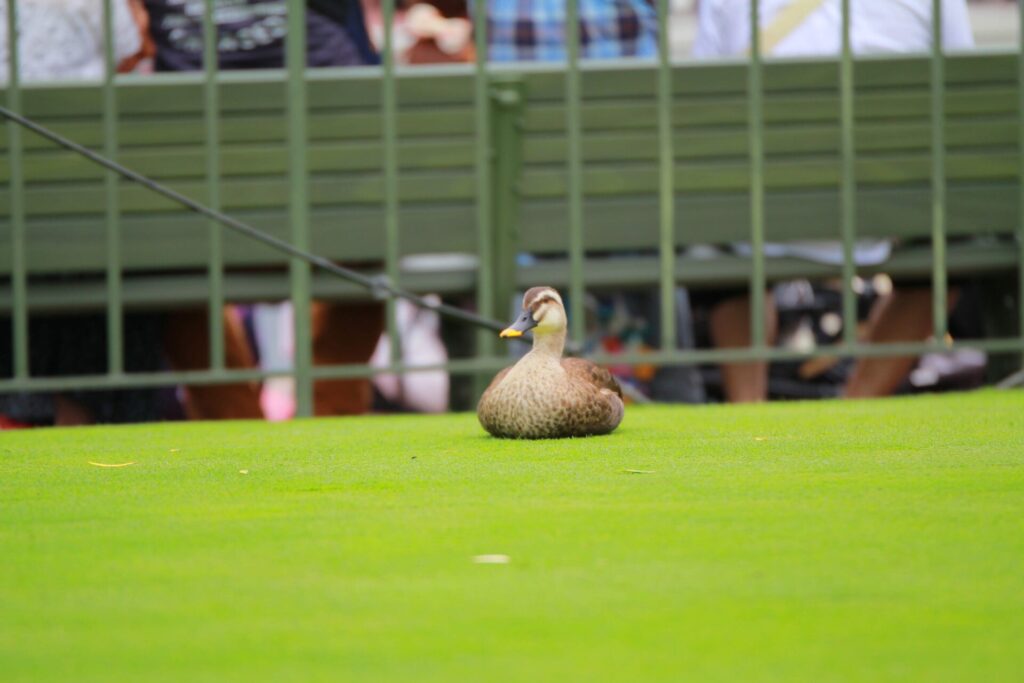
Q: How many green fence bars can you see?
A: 12